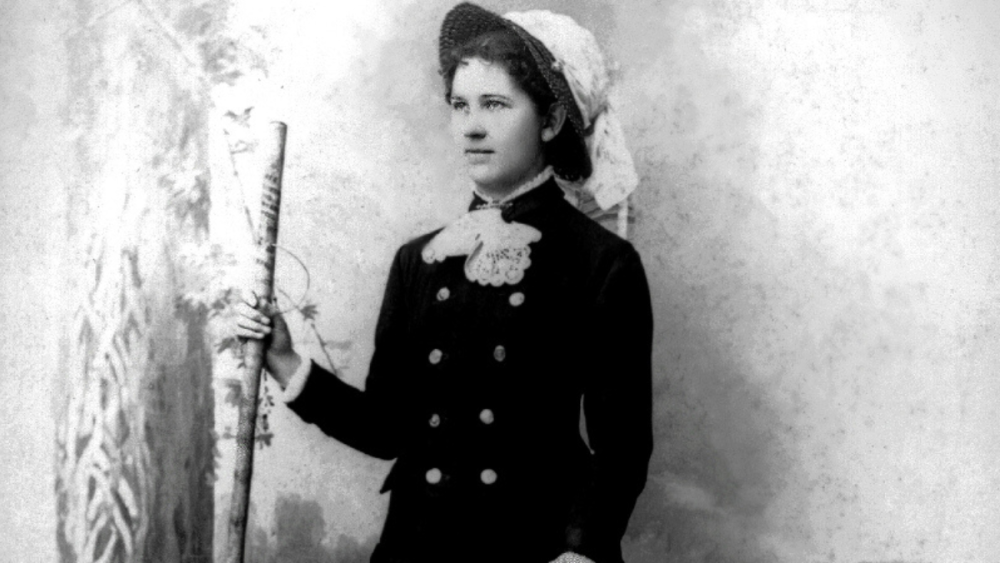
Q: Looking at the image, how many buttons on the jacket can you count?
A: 8